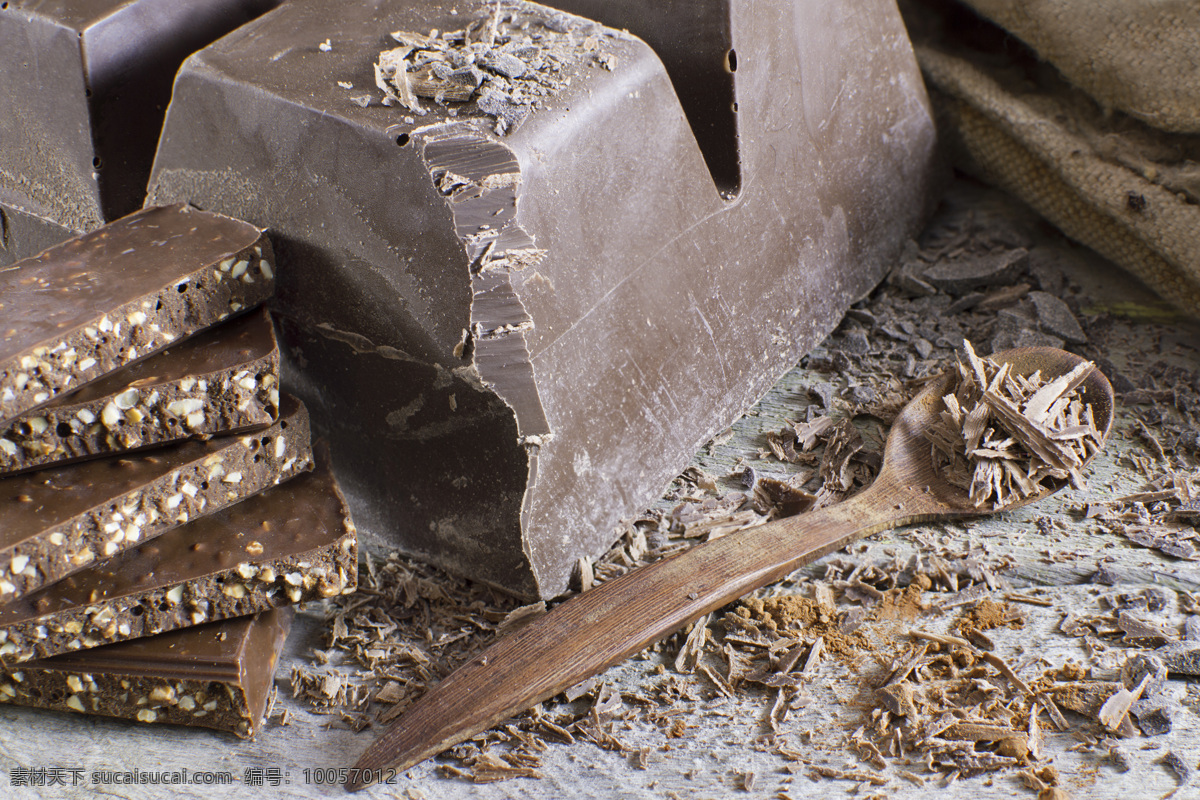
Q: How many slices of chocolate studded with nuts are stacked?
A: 5